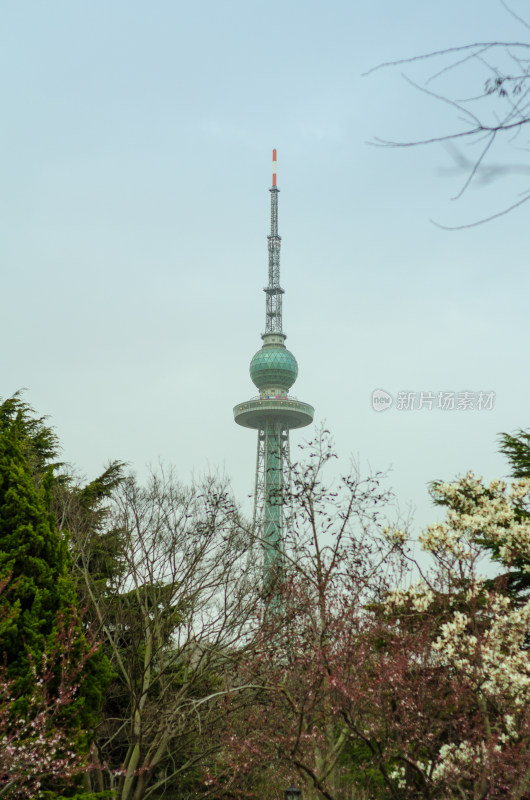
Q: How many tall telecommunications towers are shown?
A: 1